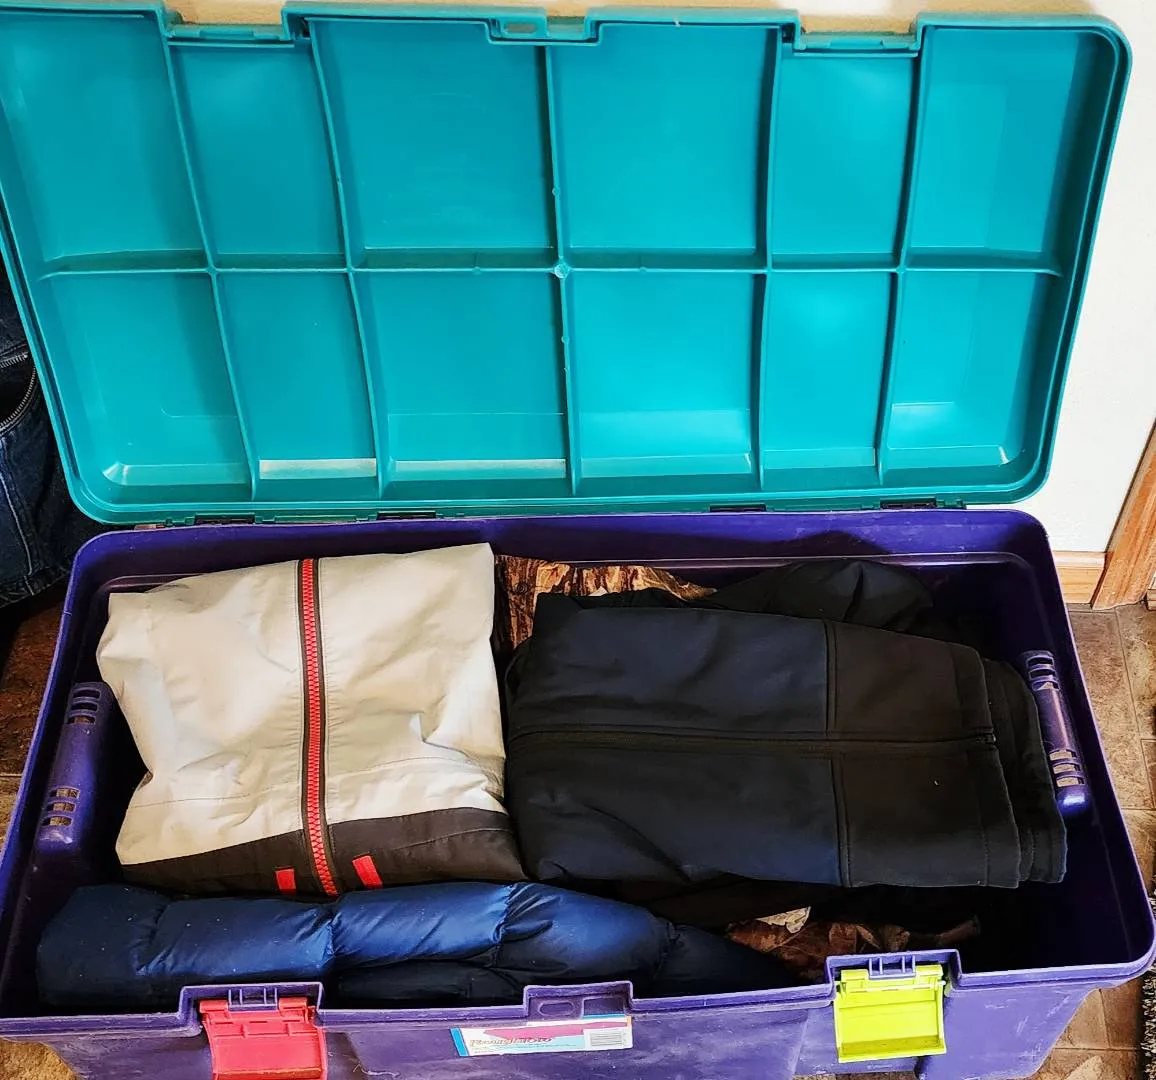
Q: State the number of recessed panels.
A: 12